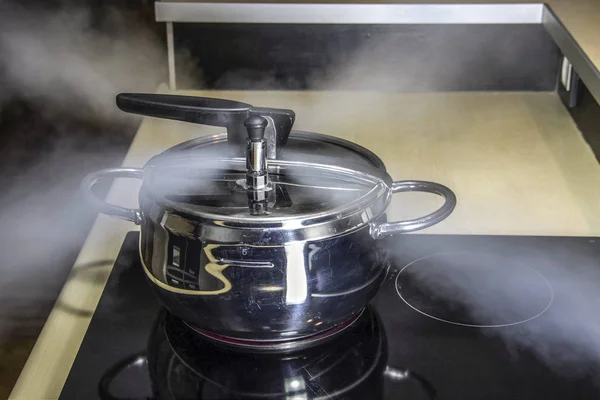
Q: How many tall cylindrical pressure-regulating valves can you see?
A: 1